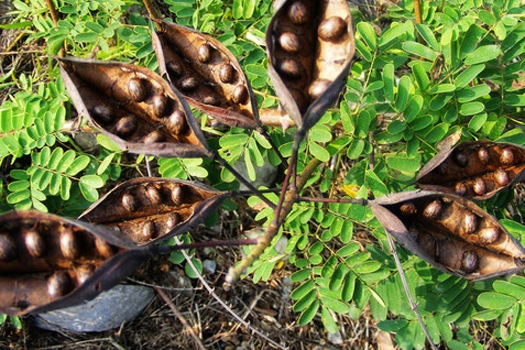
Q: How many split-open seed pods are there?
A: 7